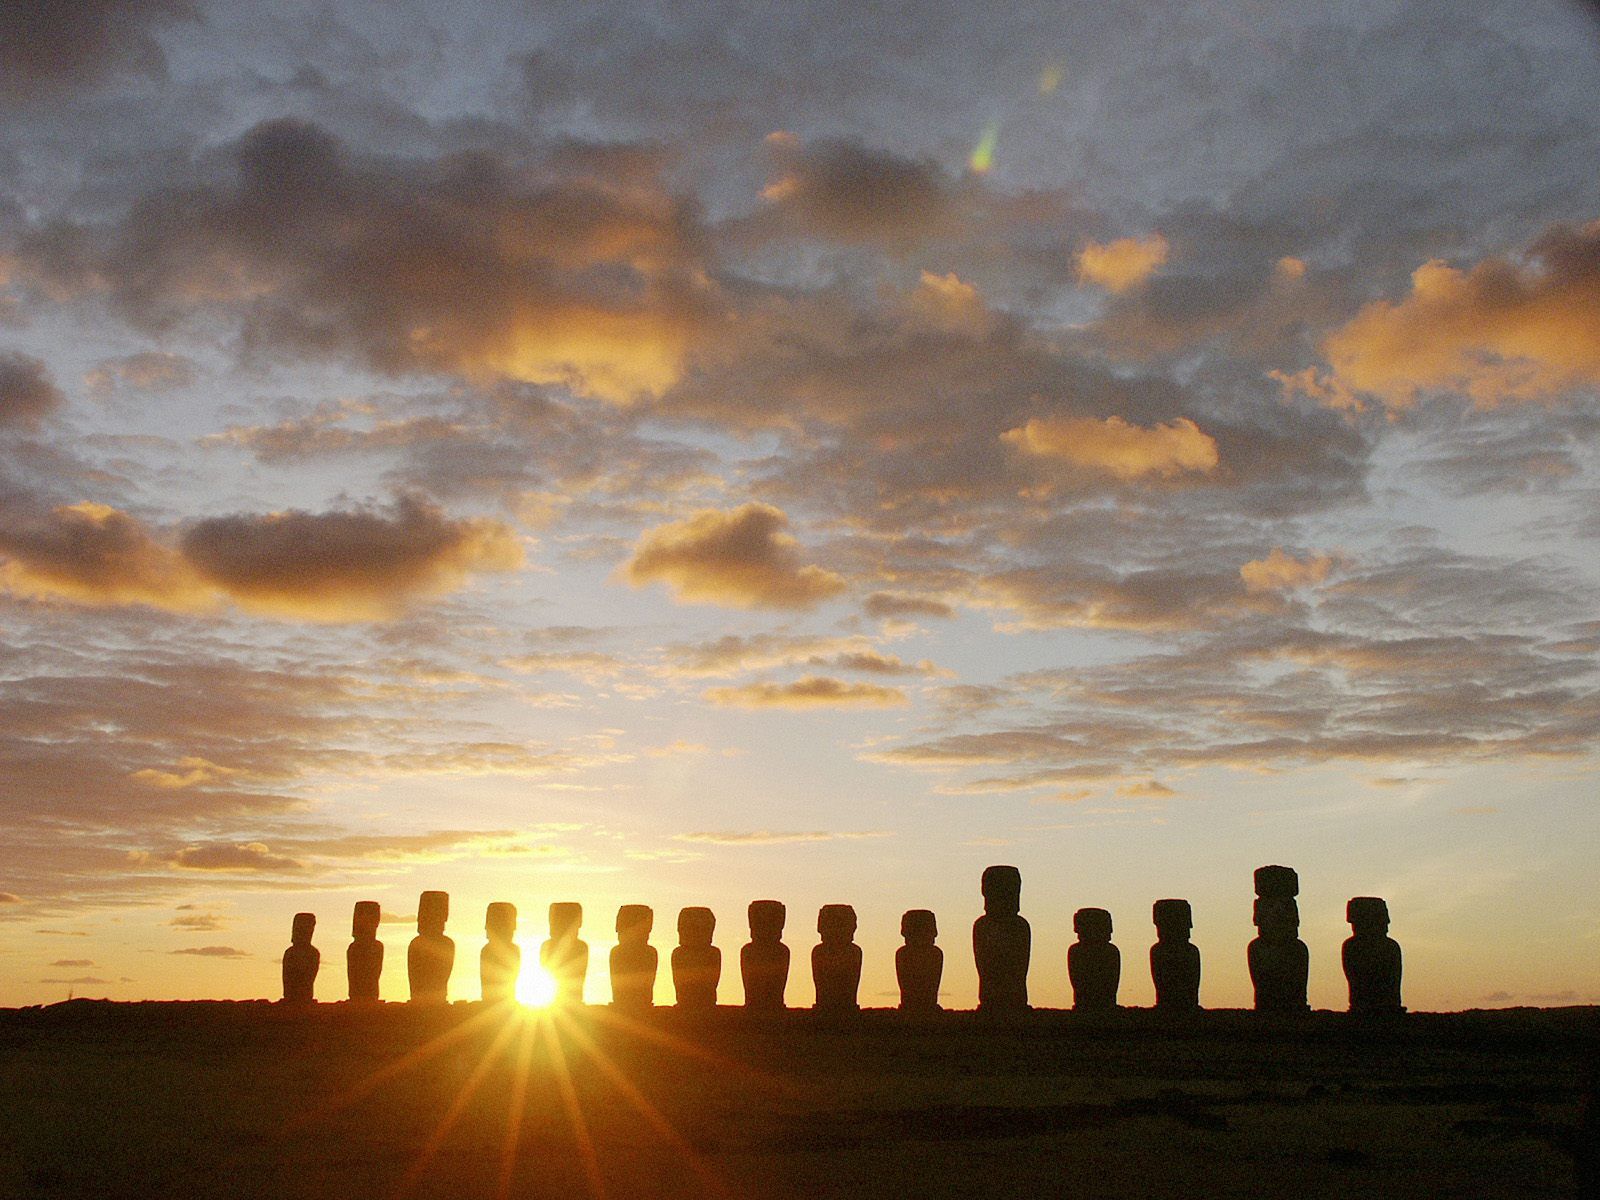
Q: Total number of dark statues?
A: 15